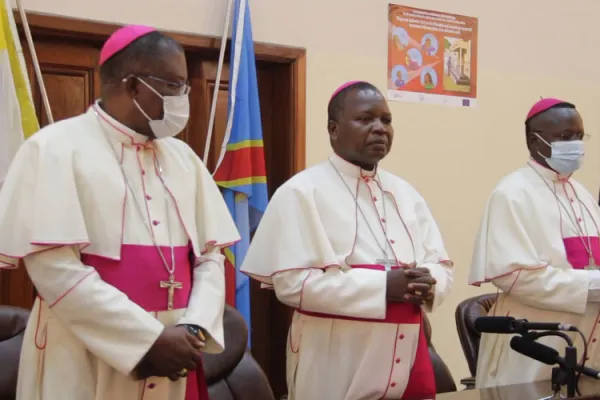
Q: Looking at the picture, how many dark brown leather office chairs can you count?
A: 4